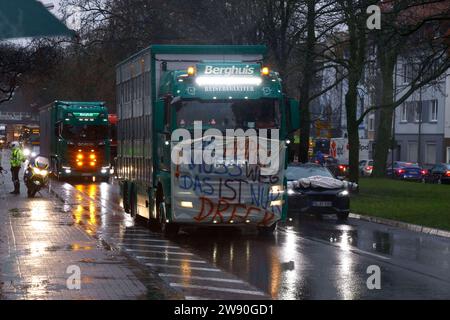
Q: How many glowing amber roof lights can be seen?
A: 2